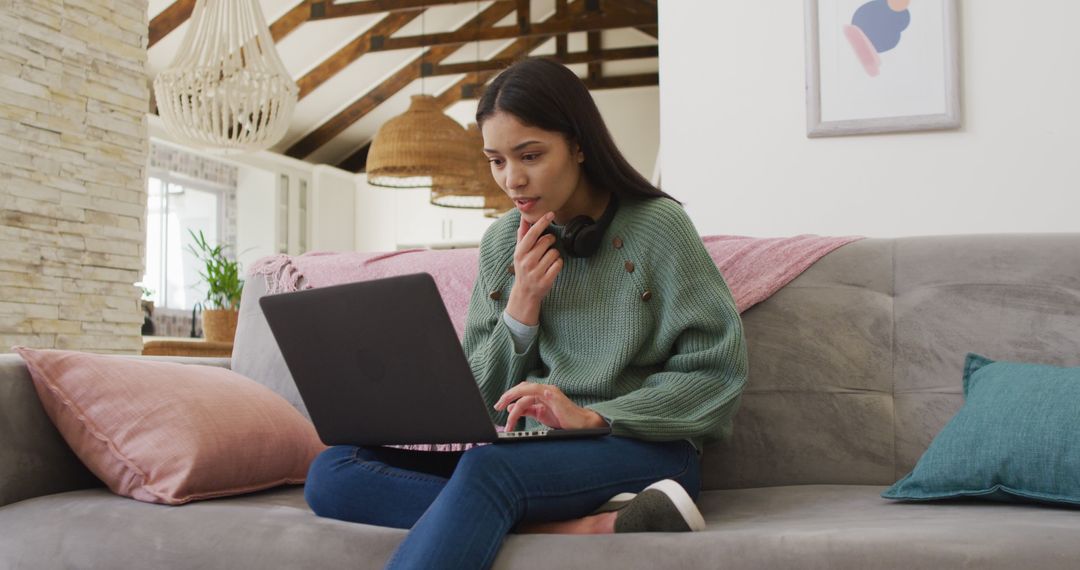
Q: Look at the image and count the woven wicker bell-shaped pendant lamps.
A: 3